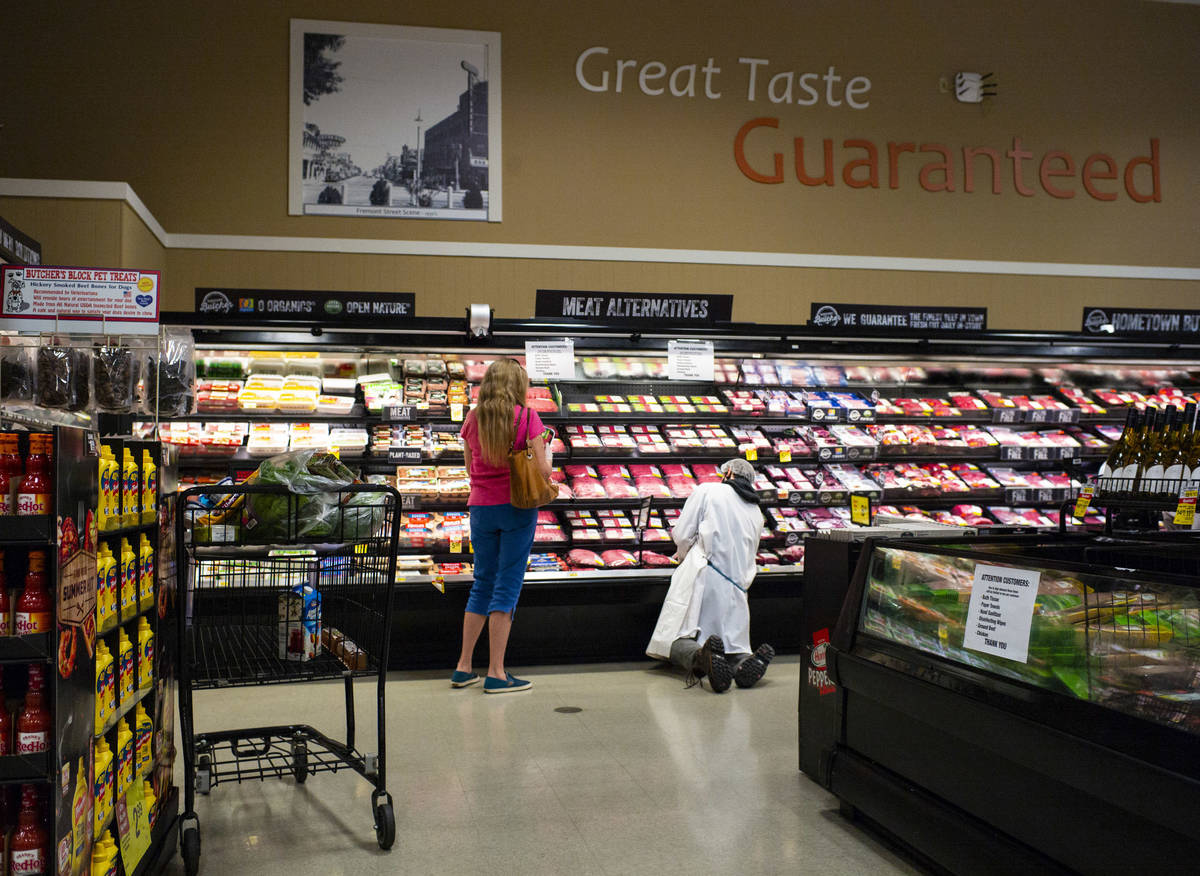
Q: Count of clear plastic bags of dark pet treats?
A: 4